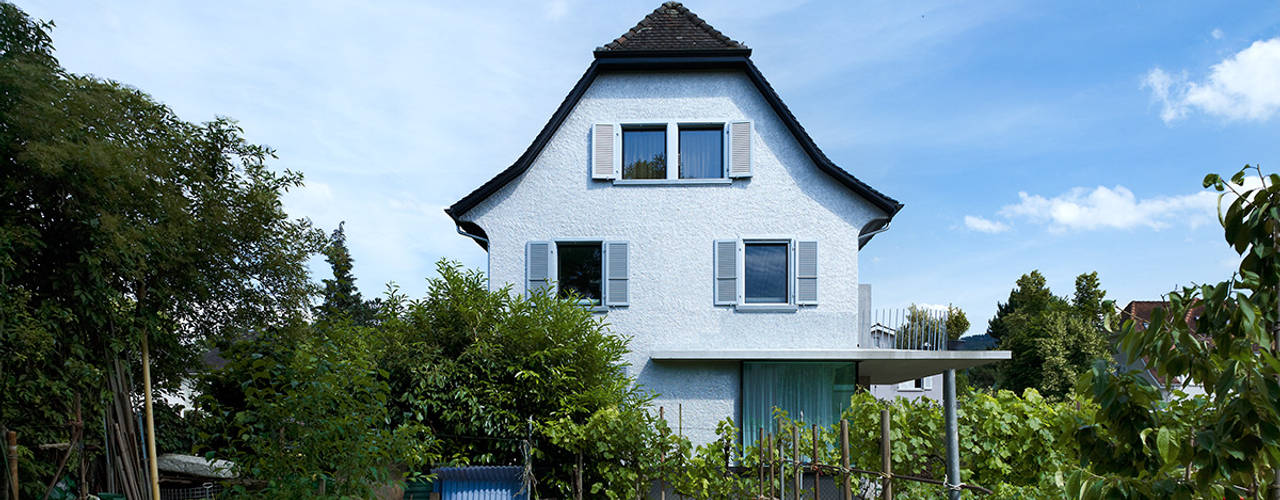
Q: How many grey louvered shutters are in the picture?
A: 6